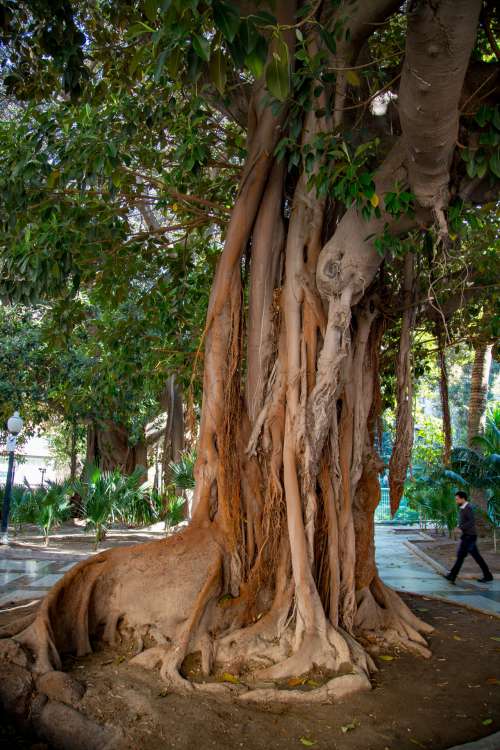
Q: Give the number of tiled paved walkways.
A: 2